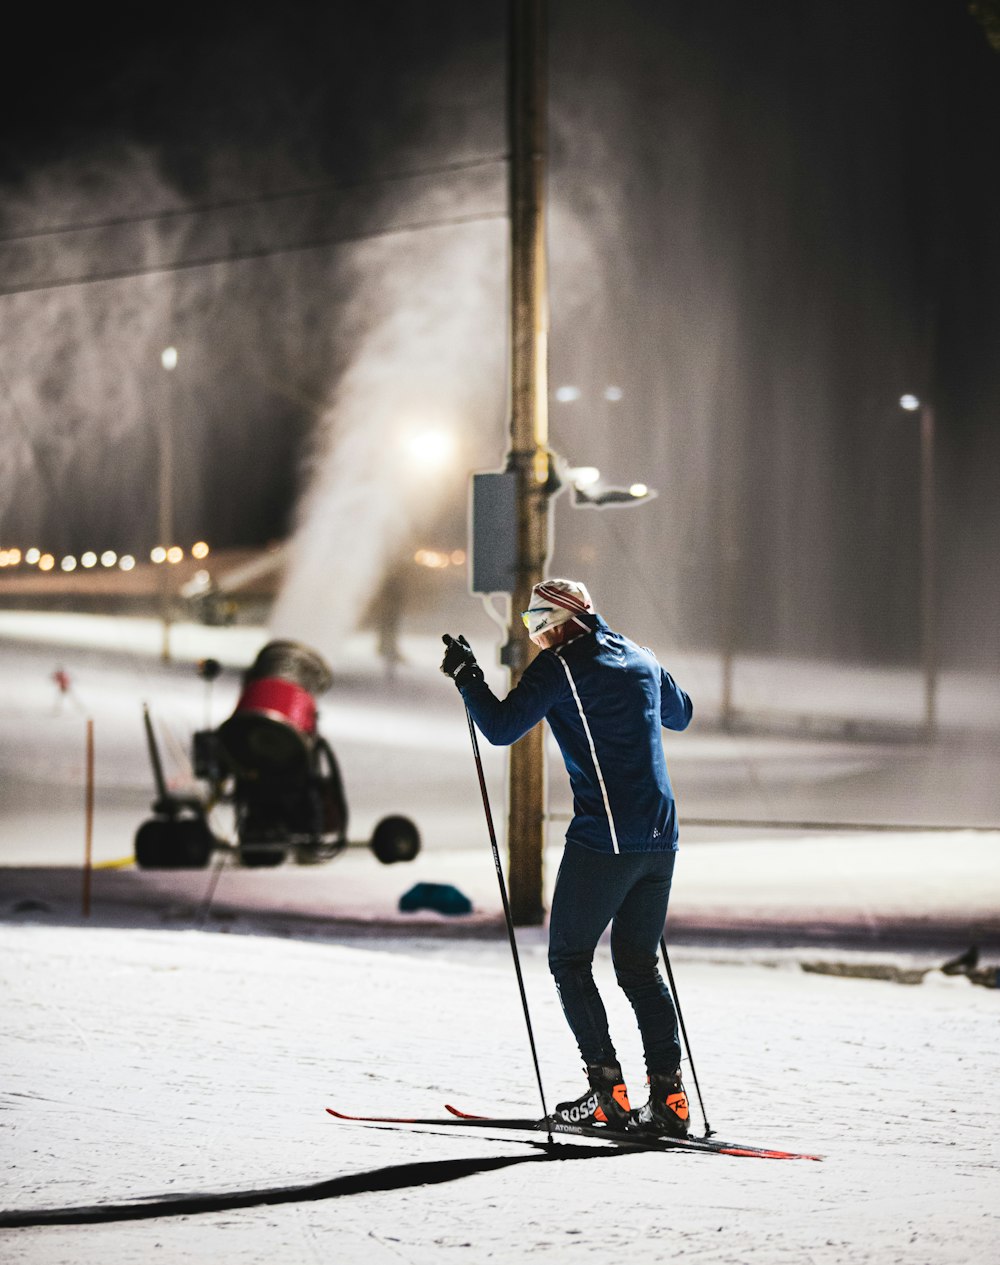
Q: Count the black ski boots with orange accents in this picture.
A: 2